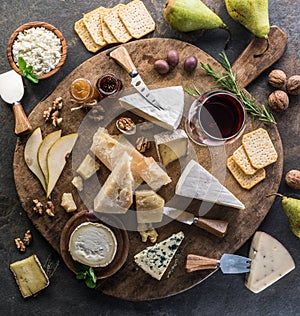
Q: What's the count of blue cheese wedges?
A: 1